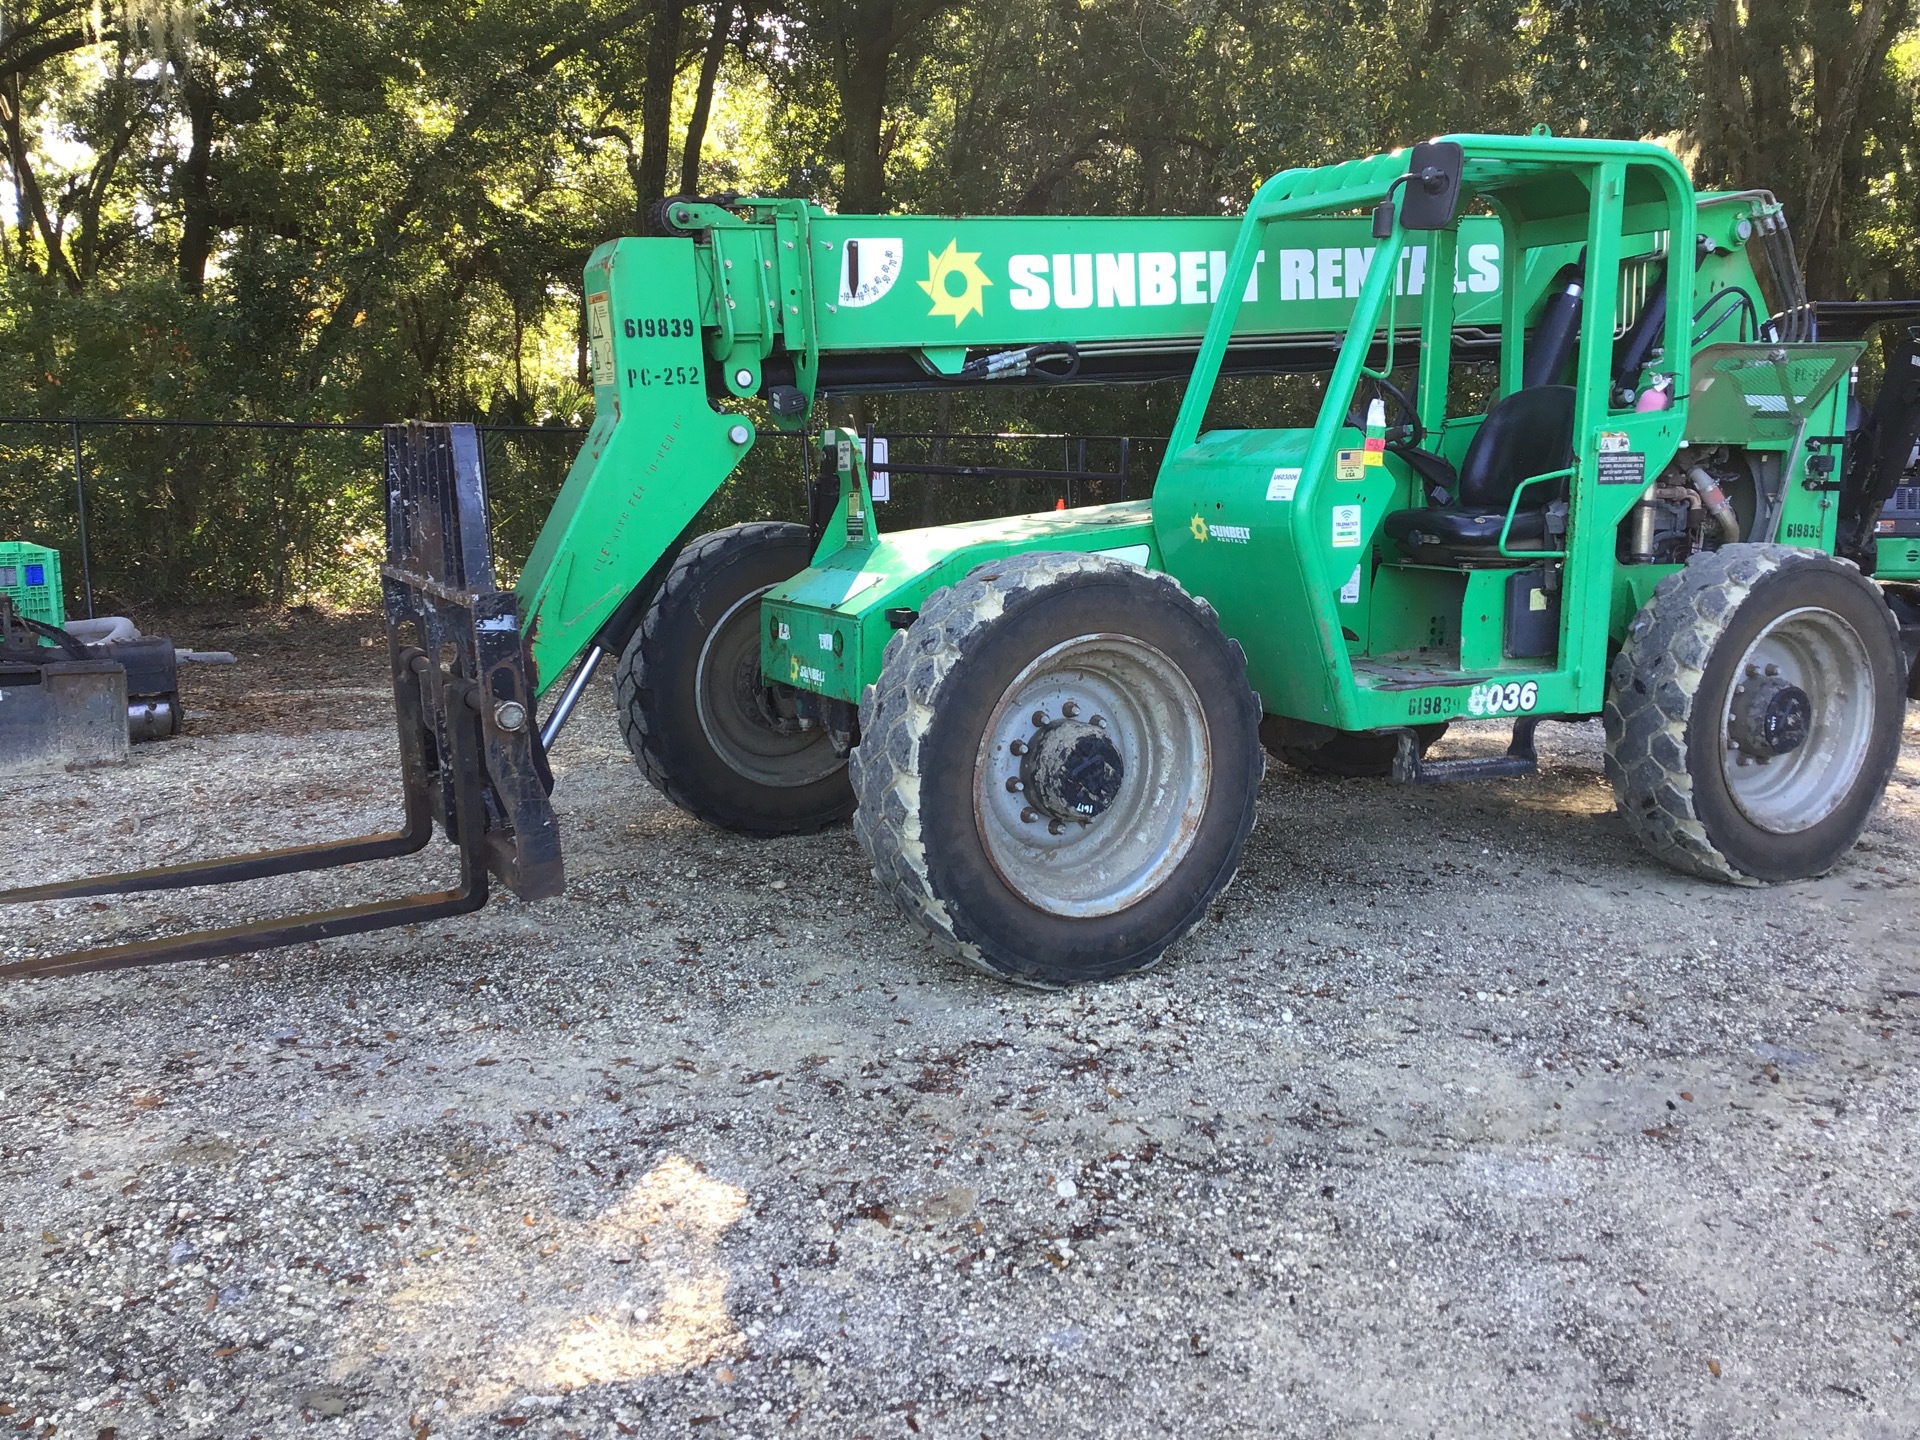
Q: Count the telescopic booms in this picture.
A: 1